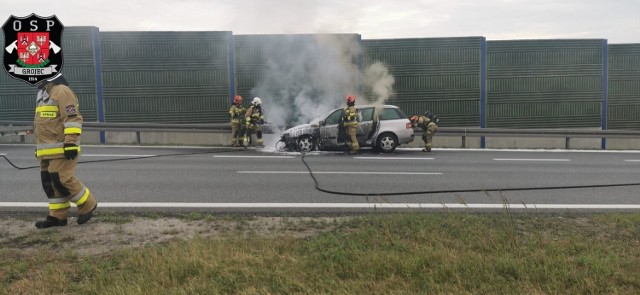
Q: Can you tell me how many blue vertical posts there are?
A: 5